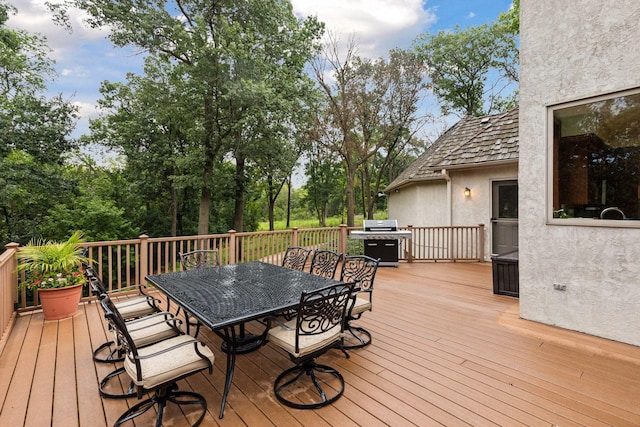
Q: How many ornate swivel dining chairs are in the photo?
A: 8